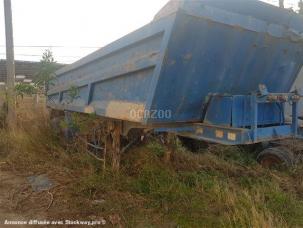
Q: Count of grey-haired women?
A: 0